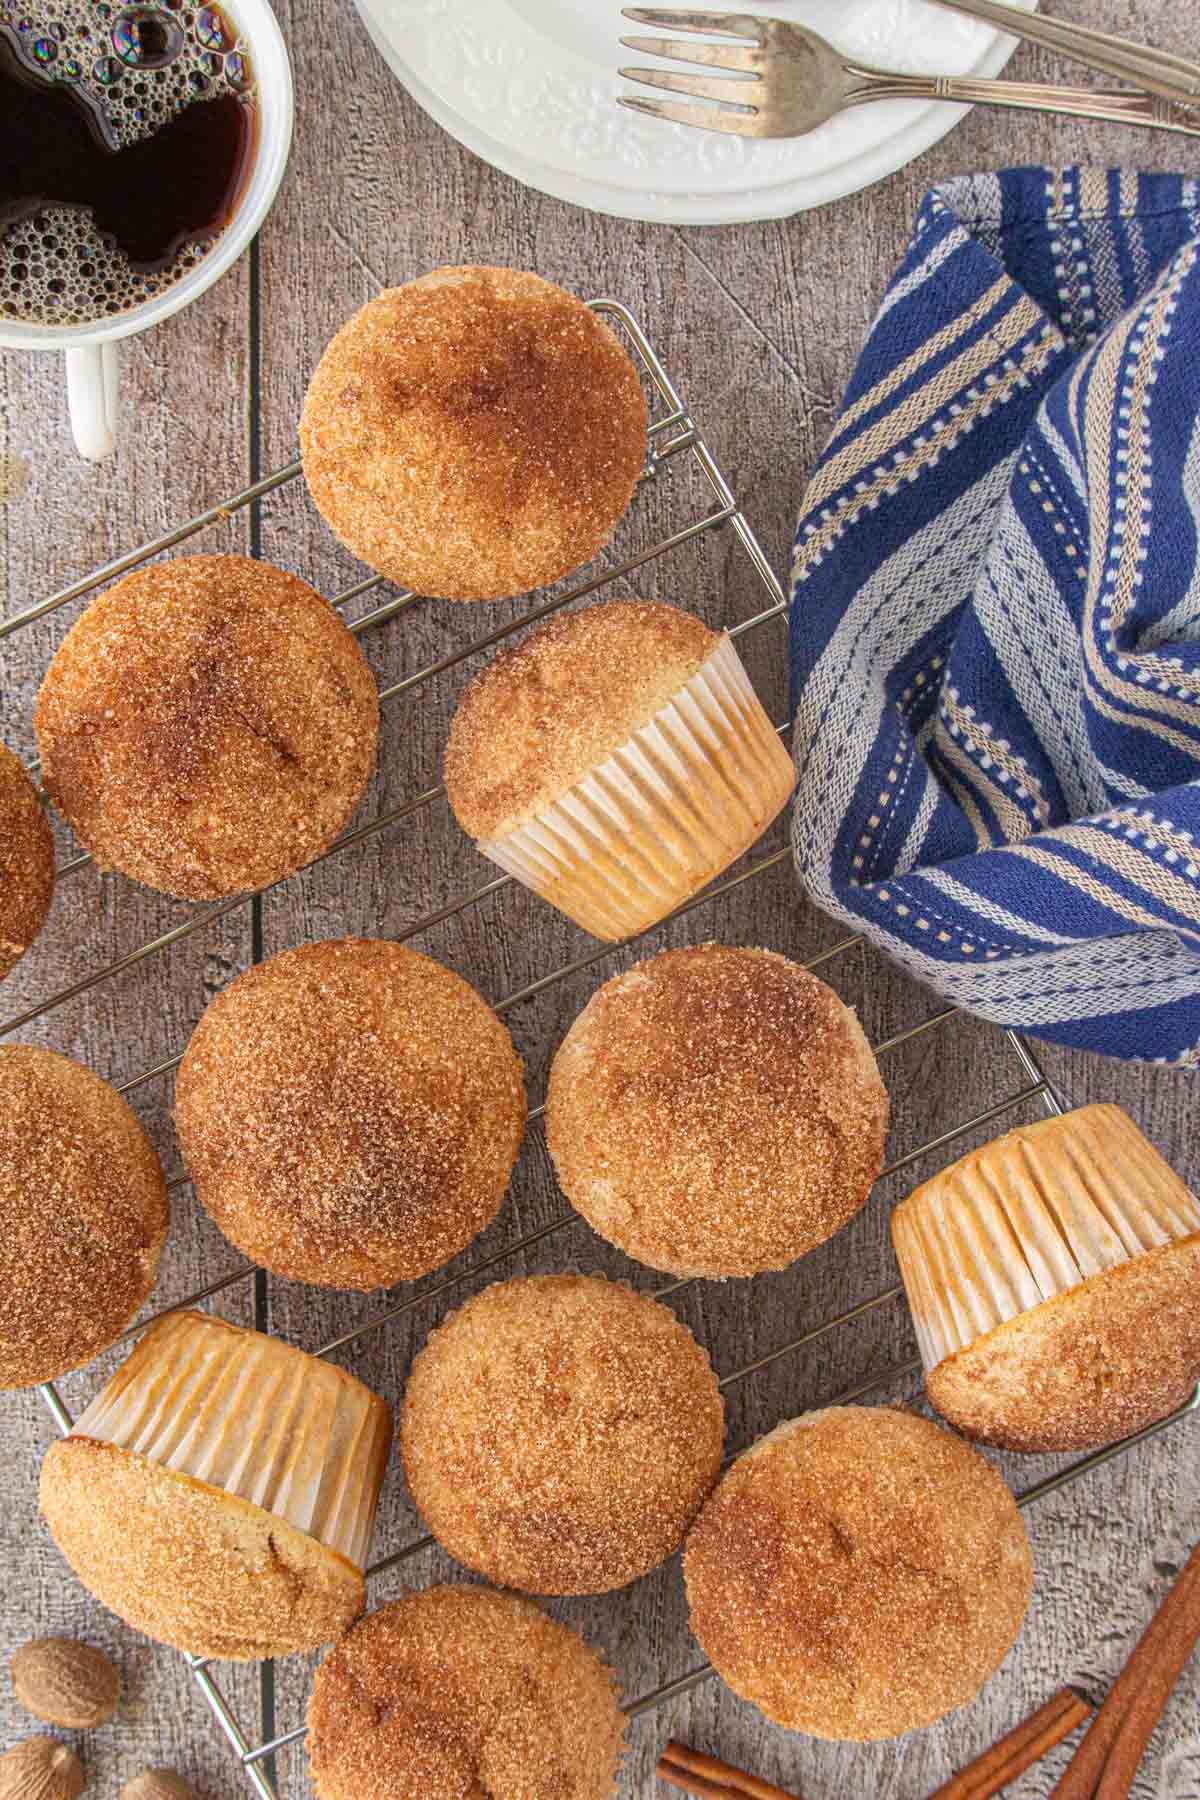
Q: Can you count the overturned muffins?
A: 3